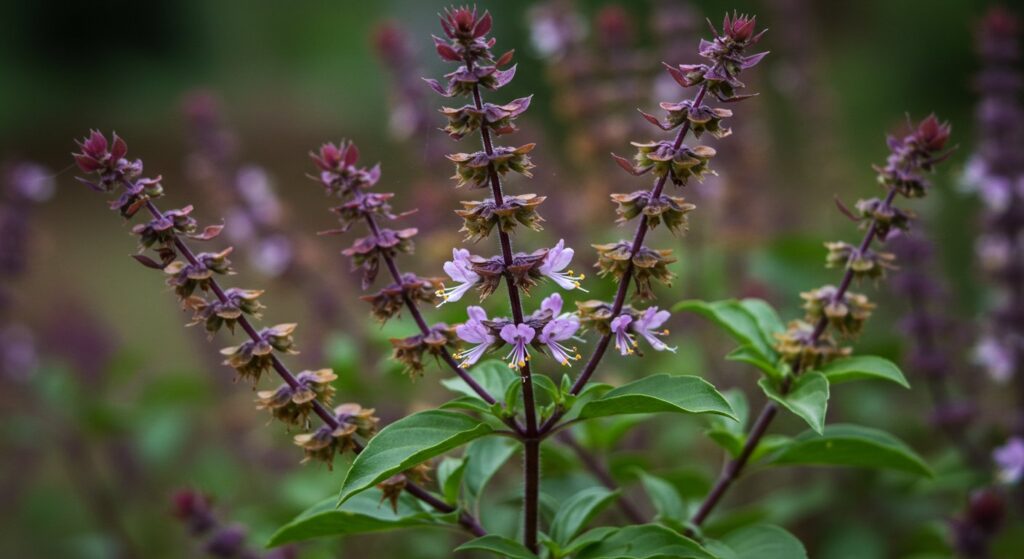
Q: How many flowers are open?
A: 7